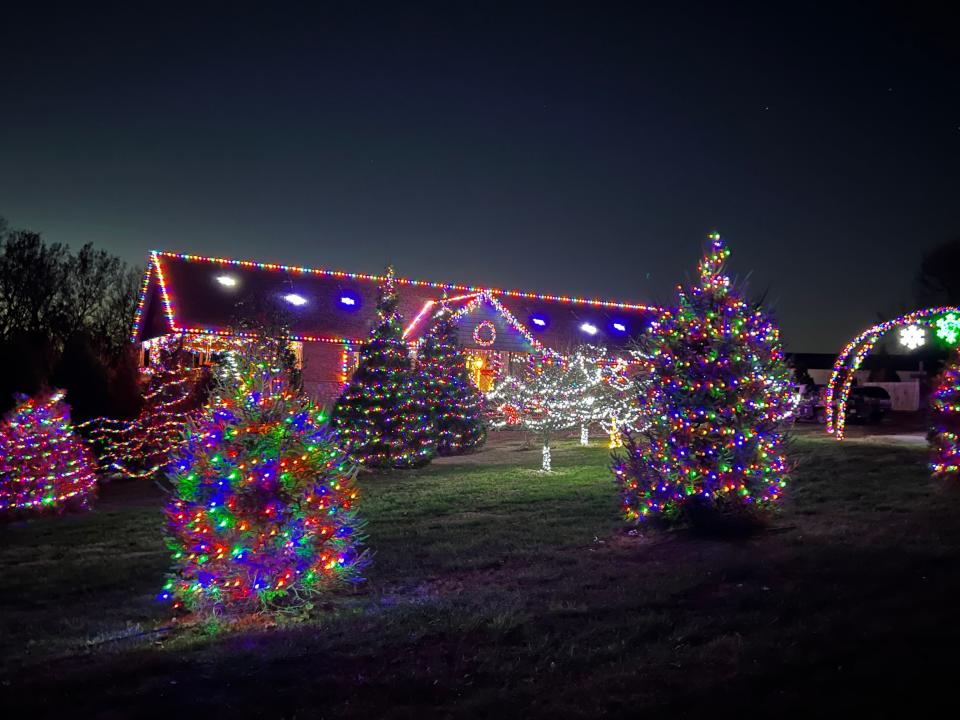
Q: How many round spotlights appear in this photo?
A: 6